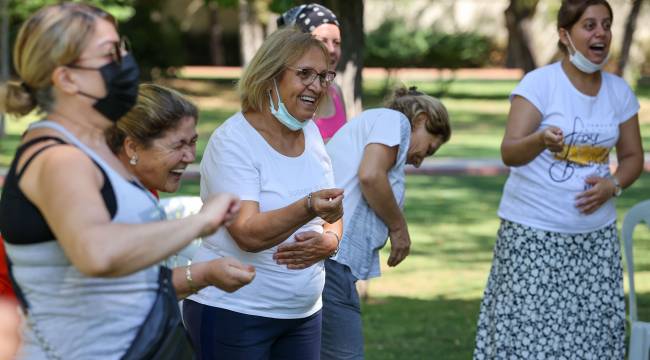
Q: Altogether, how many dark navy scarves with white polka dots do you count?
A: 1